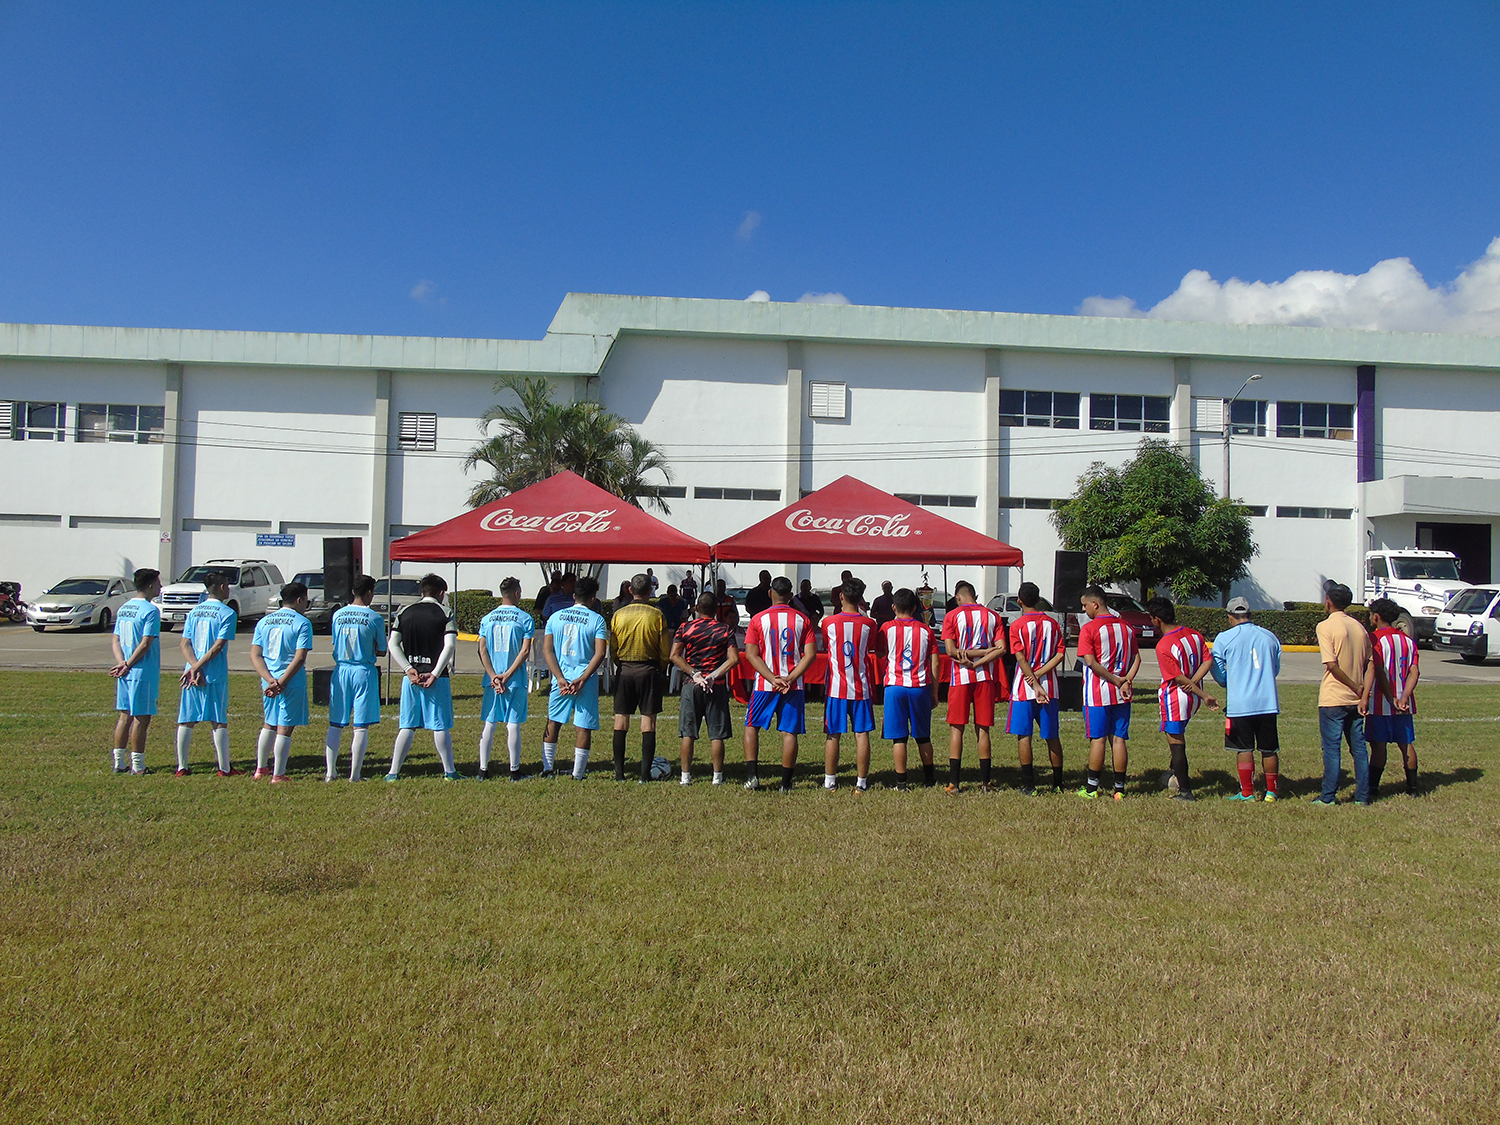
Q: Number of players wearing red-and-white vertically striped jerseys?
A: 8